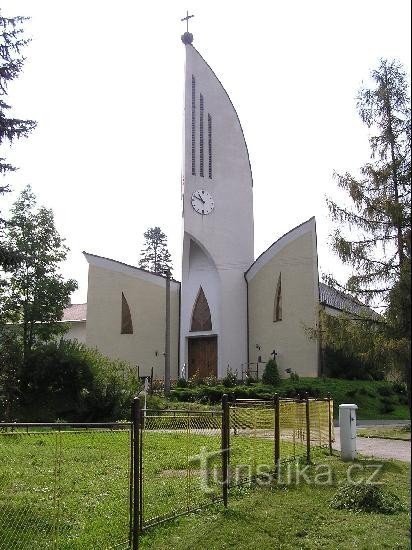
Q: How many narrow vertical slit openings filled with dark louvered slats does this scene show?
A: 3